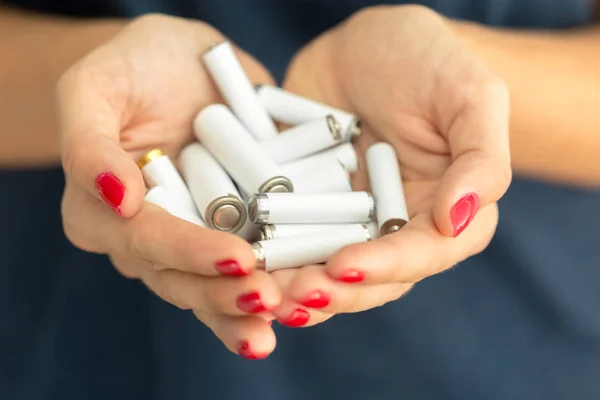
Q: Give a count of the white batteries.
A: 13